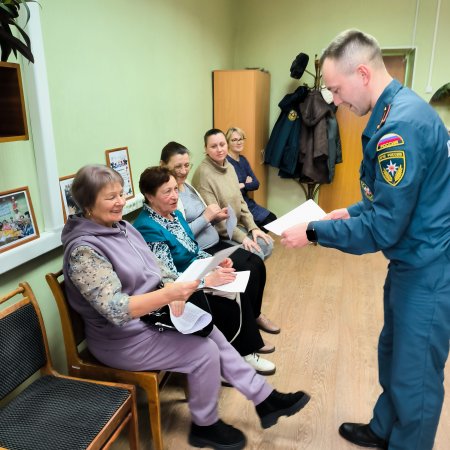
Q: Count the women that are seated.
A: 5